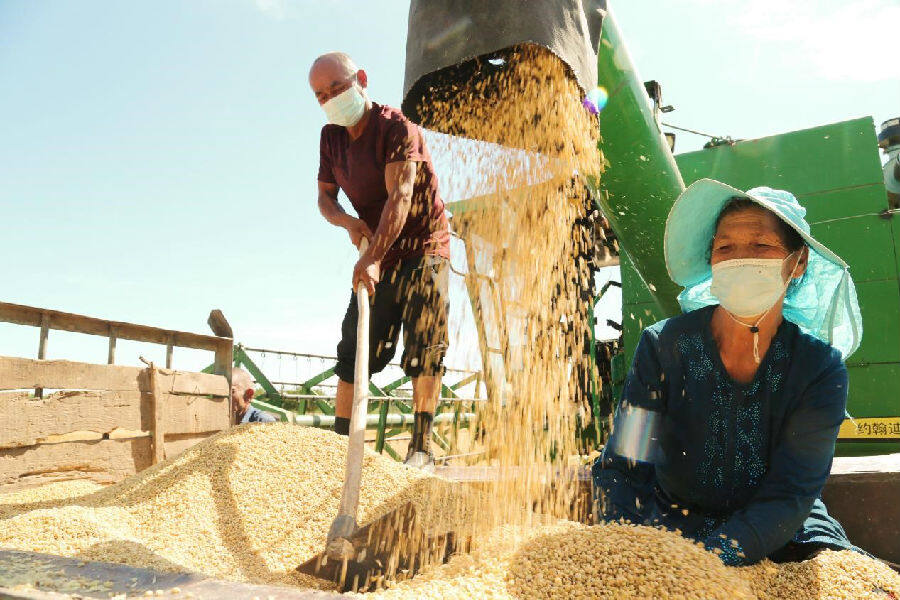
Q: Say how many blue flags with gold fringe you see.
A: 0